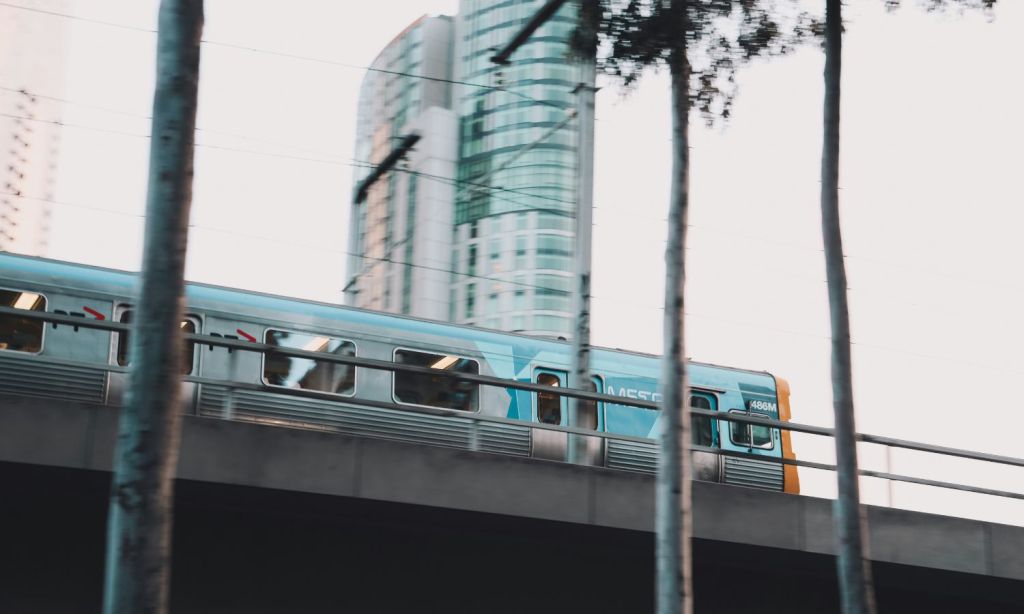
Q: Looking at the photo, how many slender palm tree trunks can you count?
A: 3